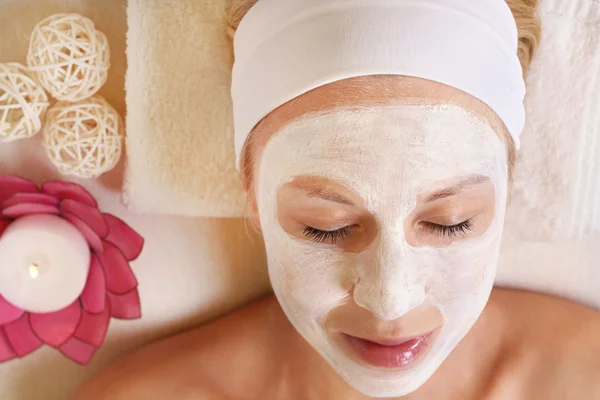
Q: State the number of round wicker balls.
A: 3